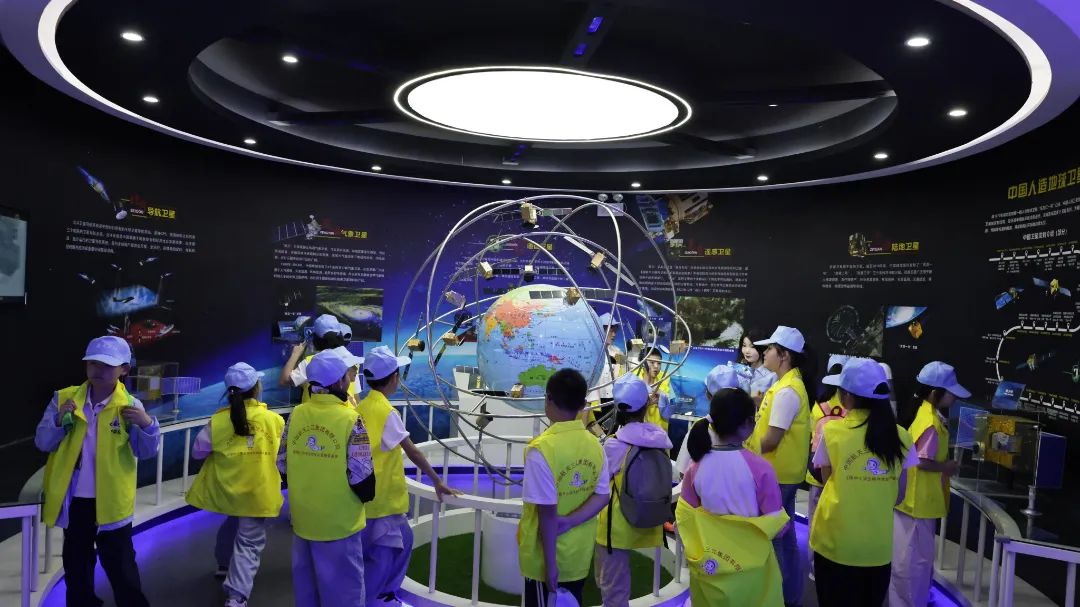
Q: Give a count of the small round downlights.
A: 11